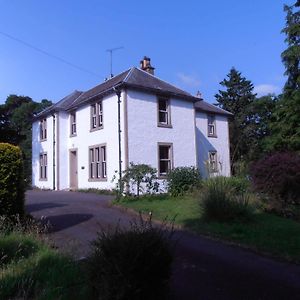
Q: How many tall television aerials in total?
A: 1